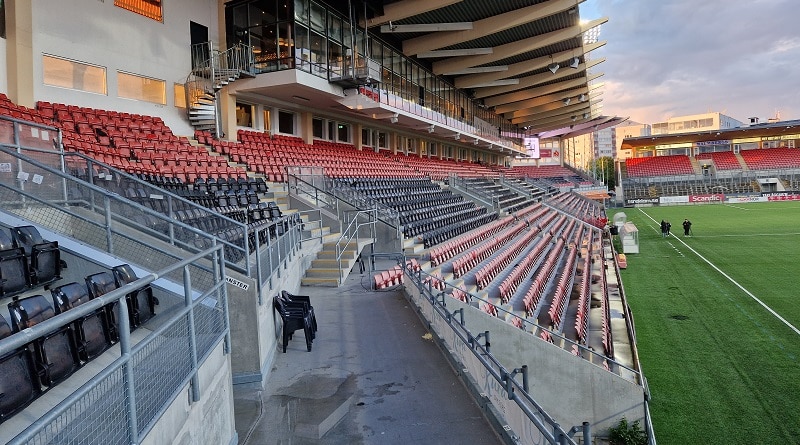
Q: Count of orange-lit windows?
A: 4